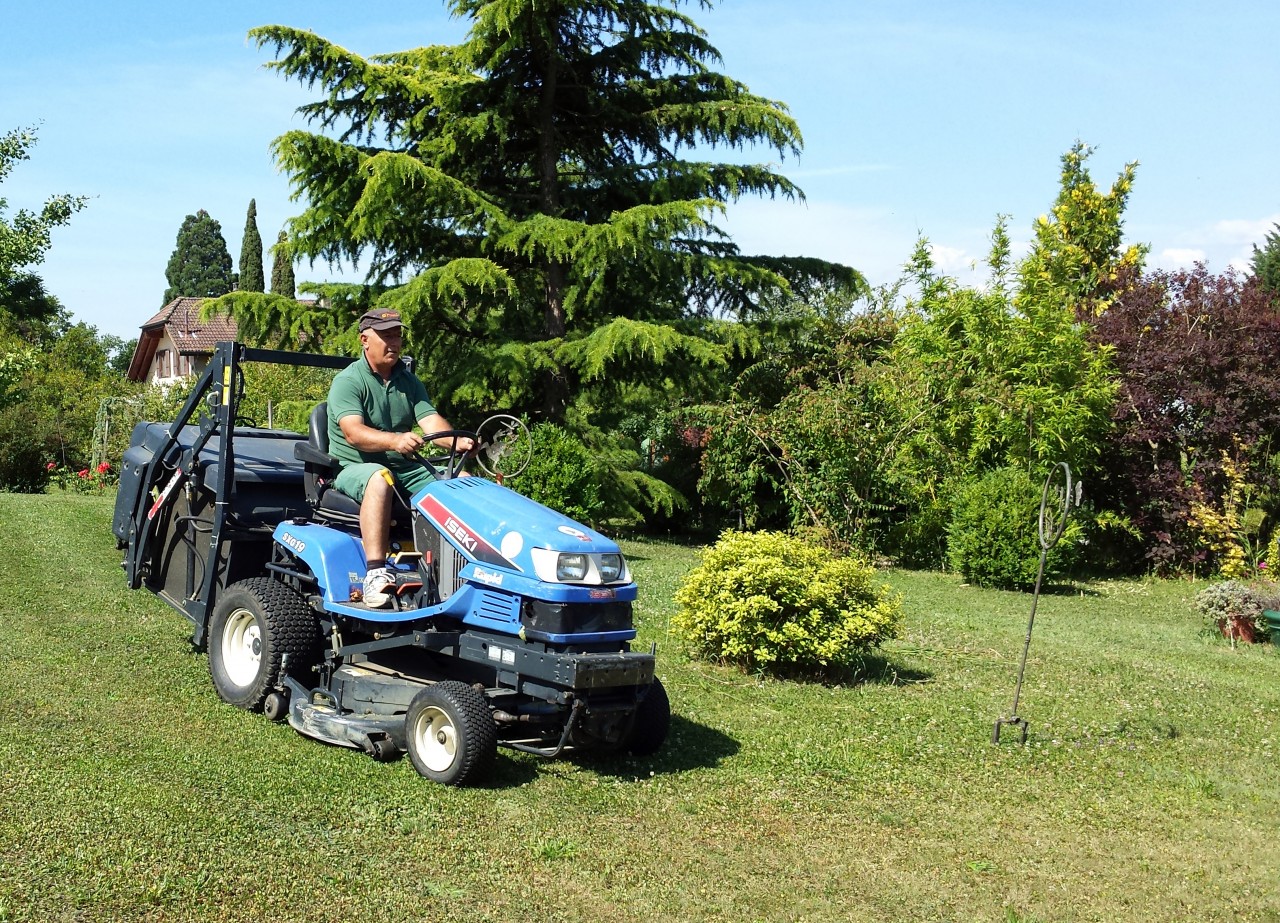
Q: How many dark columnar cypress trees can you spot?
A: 2